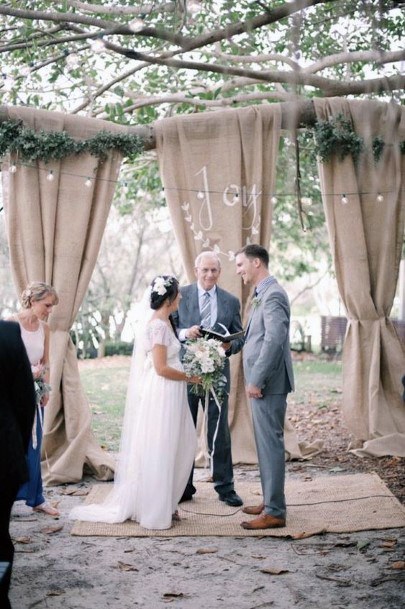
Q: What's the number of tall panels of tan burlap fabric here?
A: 3